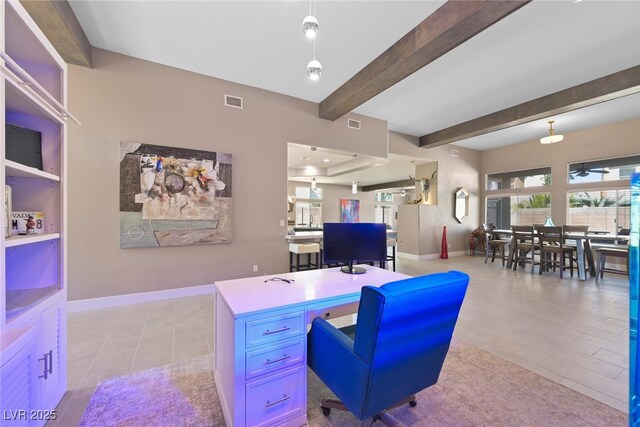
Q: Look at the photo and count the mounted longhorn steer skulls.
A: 1